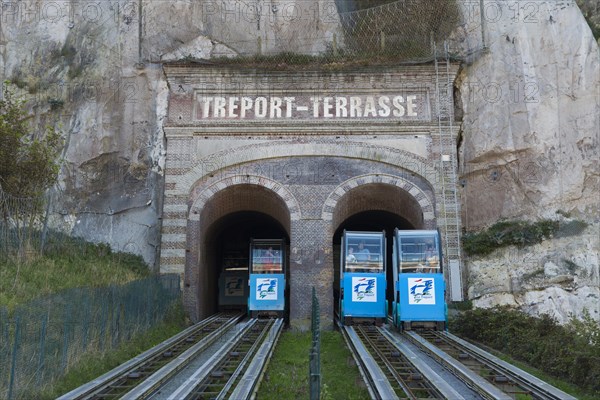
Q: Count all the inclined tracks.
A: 4